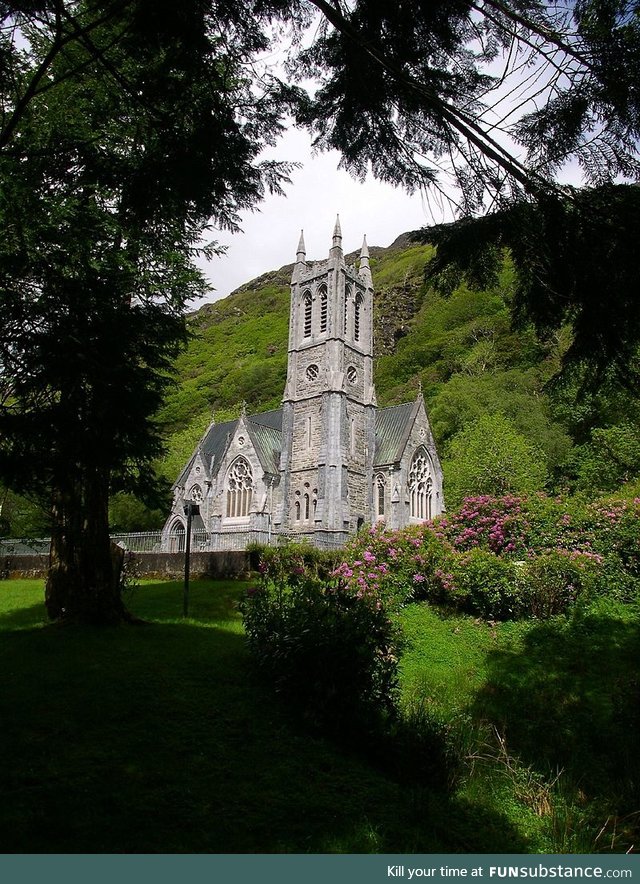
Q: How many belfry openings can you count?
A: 4